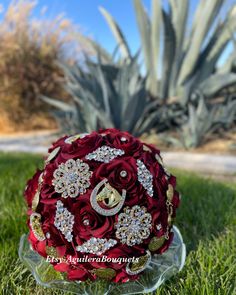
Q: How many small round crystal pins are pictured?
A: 5